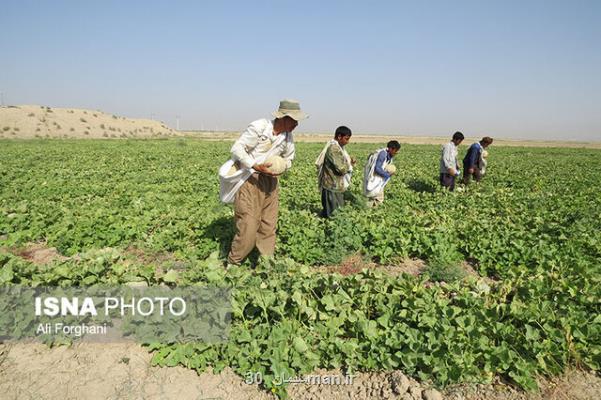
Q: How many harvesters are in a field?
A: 5